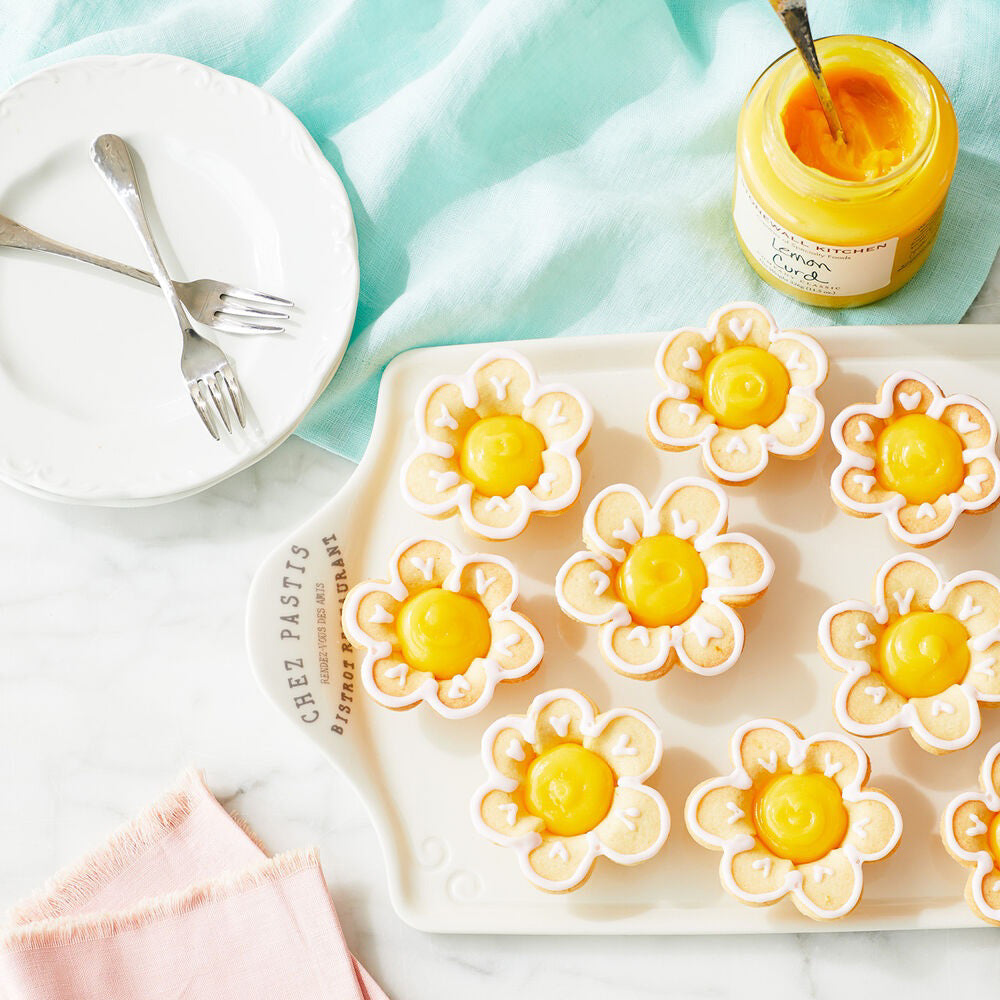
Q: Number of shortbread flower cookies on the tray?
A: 9